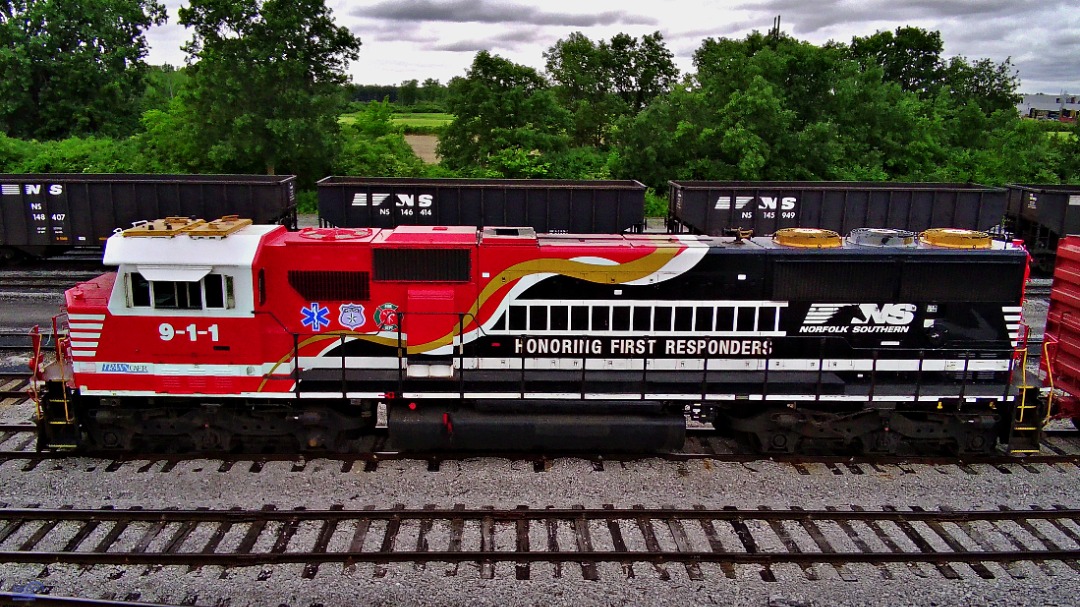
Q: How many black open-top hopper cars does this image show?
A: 4